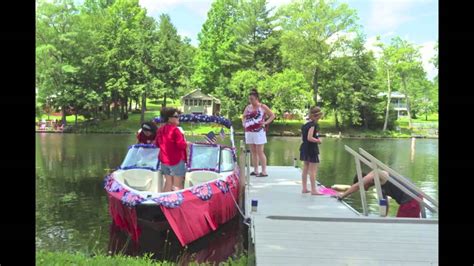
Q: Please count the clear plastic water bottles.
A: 0